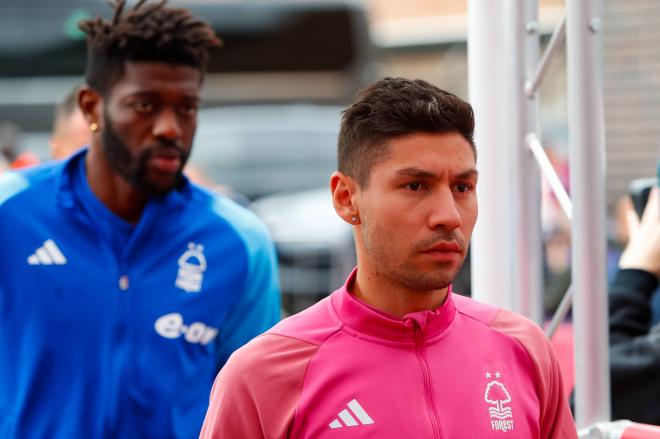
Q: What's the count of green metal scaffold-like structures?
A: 0